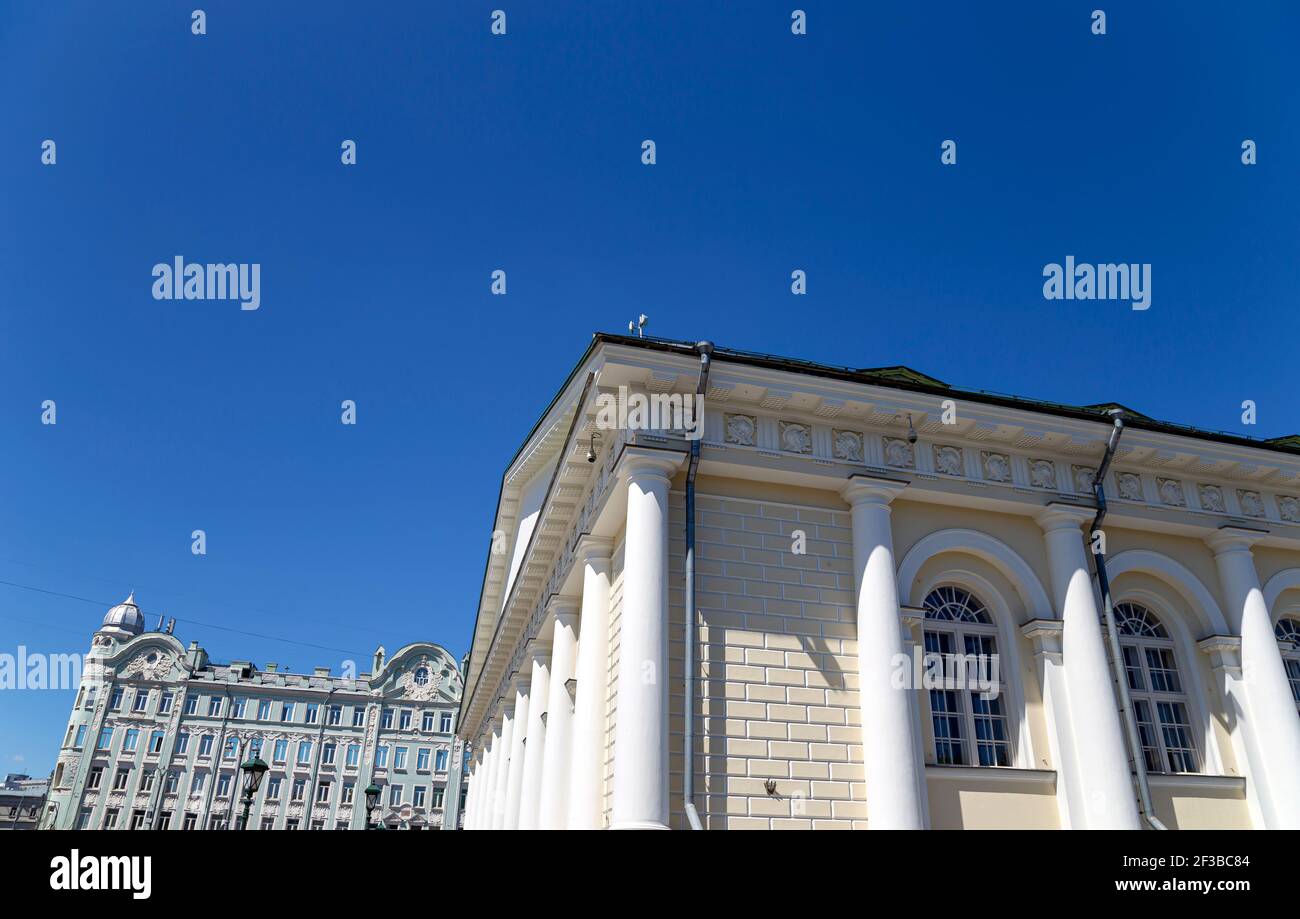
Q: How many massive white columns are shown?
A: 13